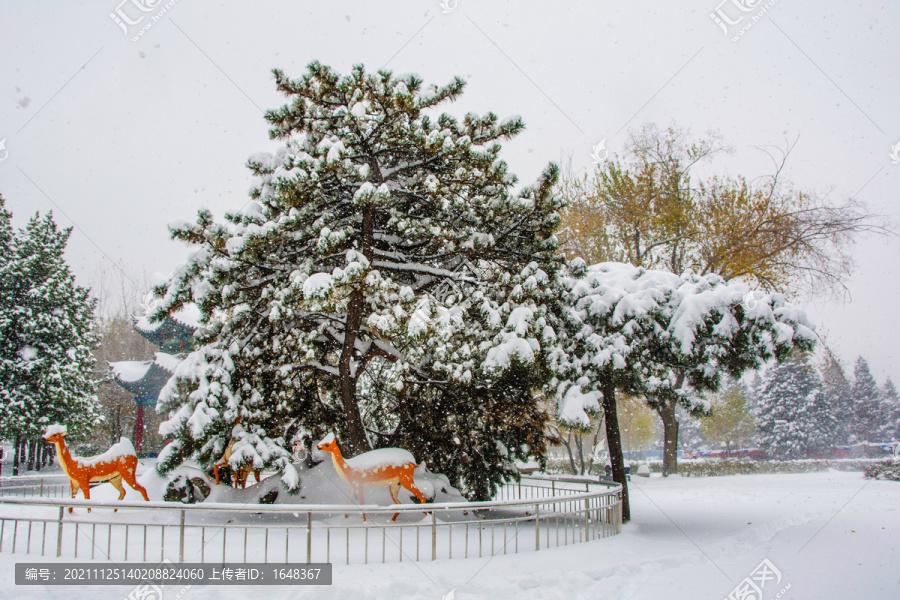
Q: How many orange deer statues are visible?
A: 3